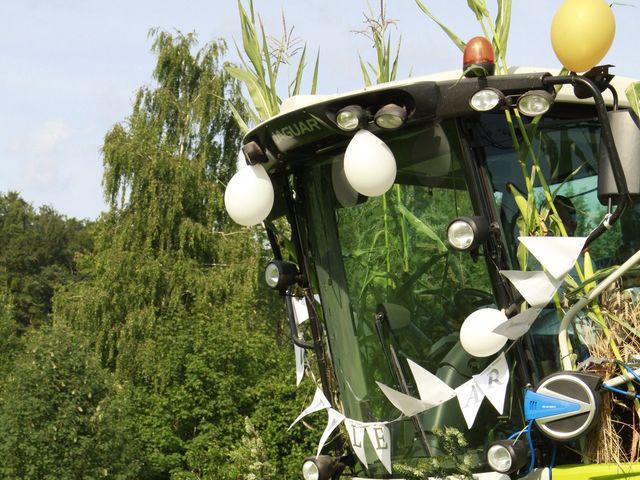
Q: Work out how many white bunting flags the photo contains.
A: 13